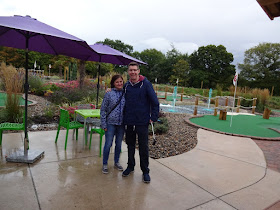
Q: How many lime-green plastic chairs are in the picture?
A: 3